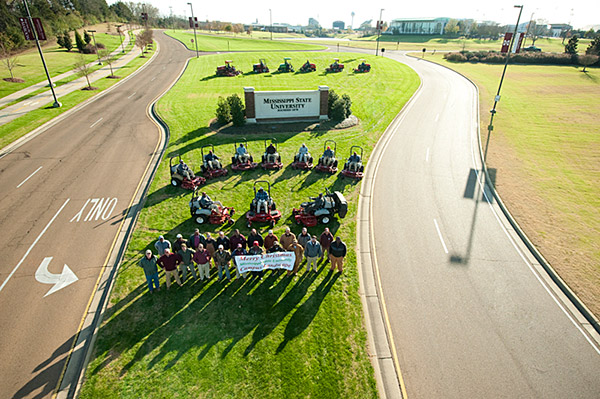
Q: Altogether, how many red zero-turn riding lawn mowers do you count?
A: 10